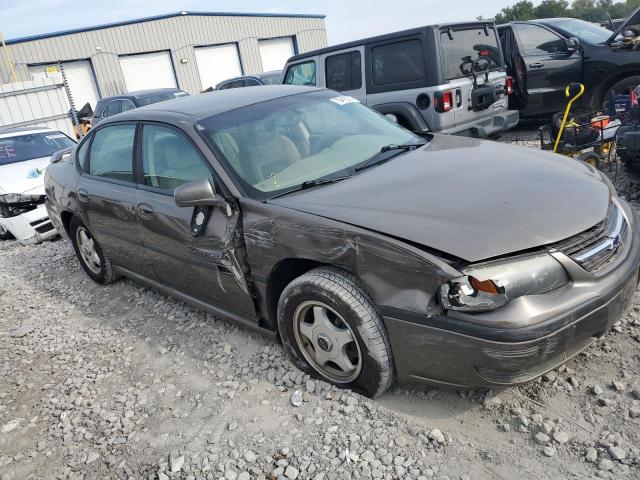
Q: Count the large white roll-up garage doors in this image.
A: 4